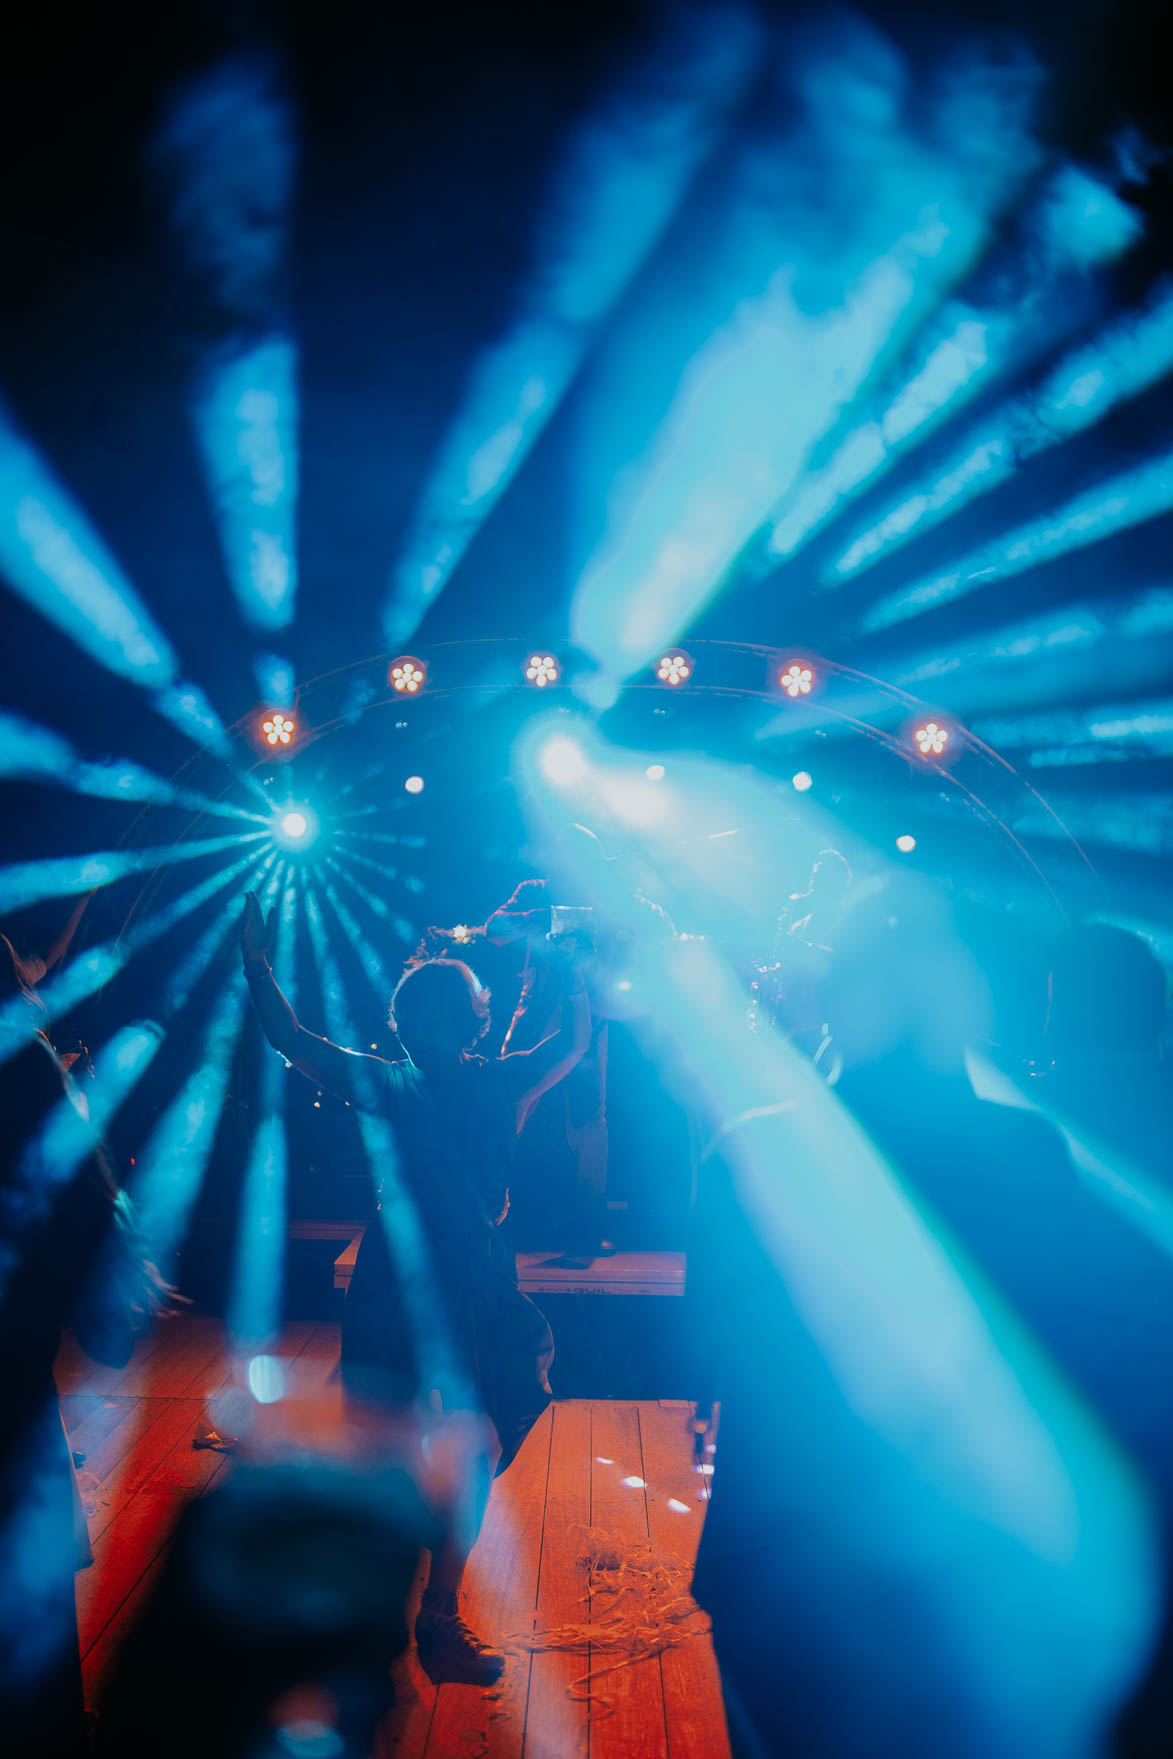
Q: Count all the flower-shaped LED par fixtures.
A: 6